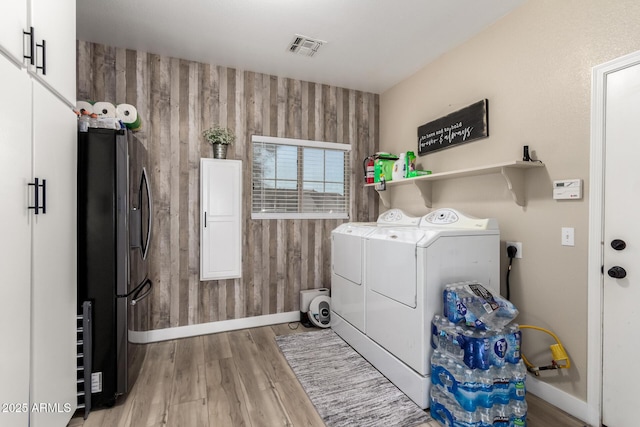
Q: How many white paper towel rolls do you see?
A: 3